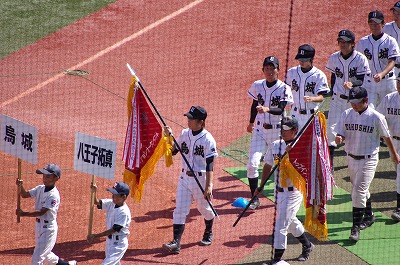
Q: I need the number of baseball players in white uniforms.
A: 11